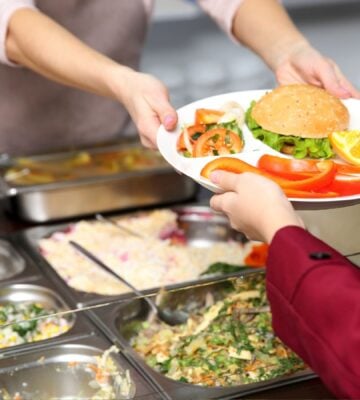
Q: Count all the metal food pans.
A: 6